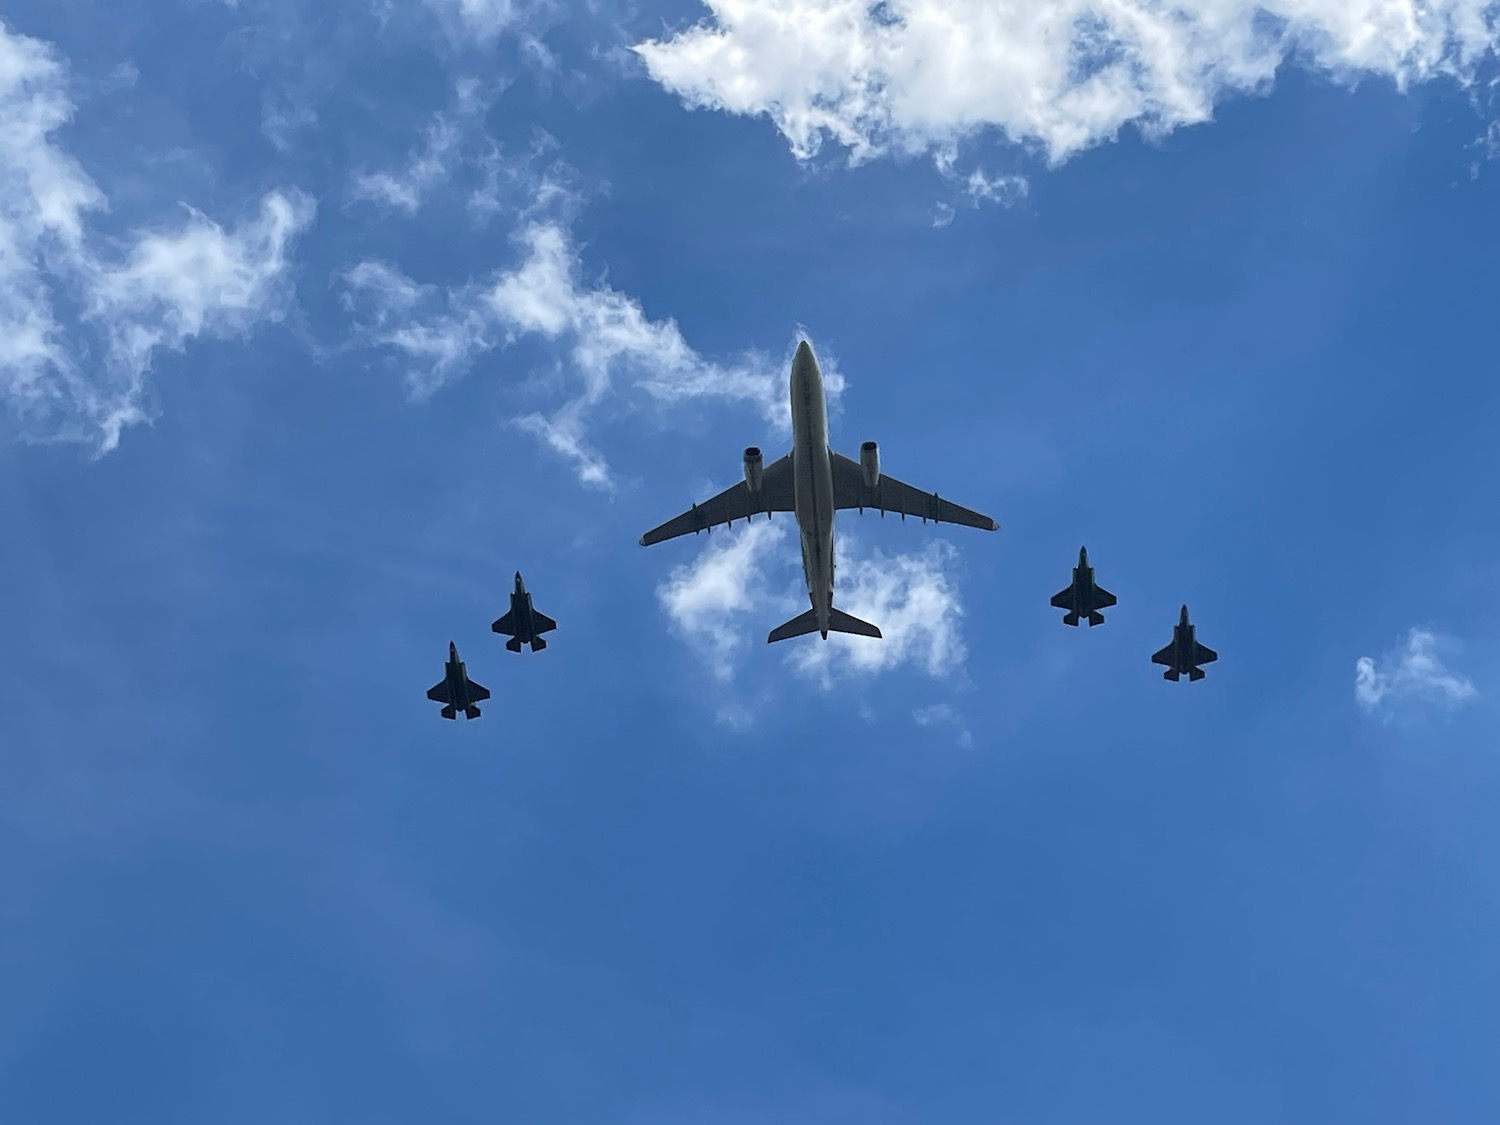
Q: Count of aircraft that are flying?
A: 5